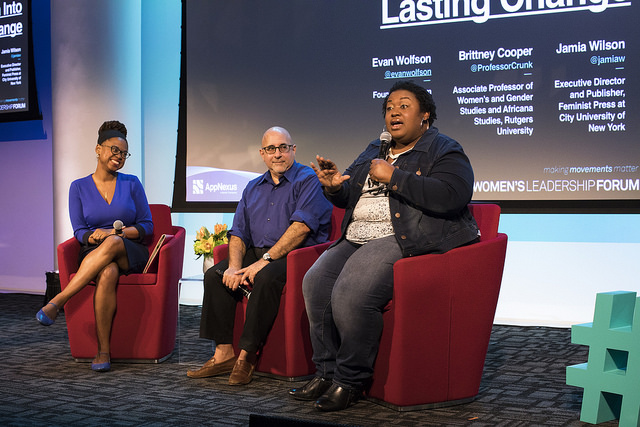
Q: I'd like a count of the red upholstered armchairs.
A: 3